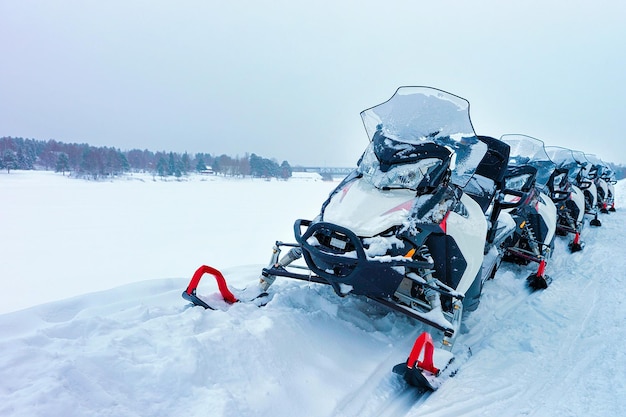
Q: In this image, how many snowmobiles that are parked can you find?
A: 6